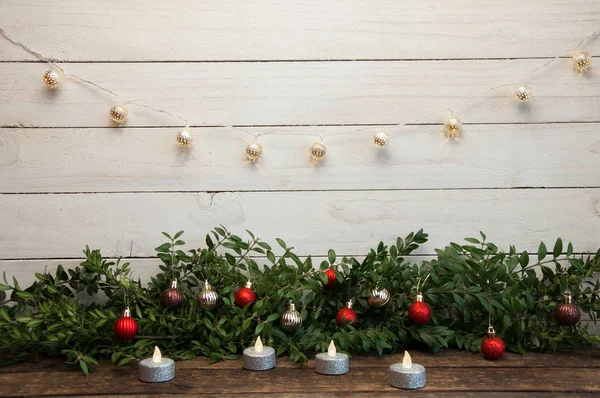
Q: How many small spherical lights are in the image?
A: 9